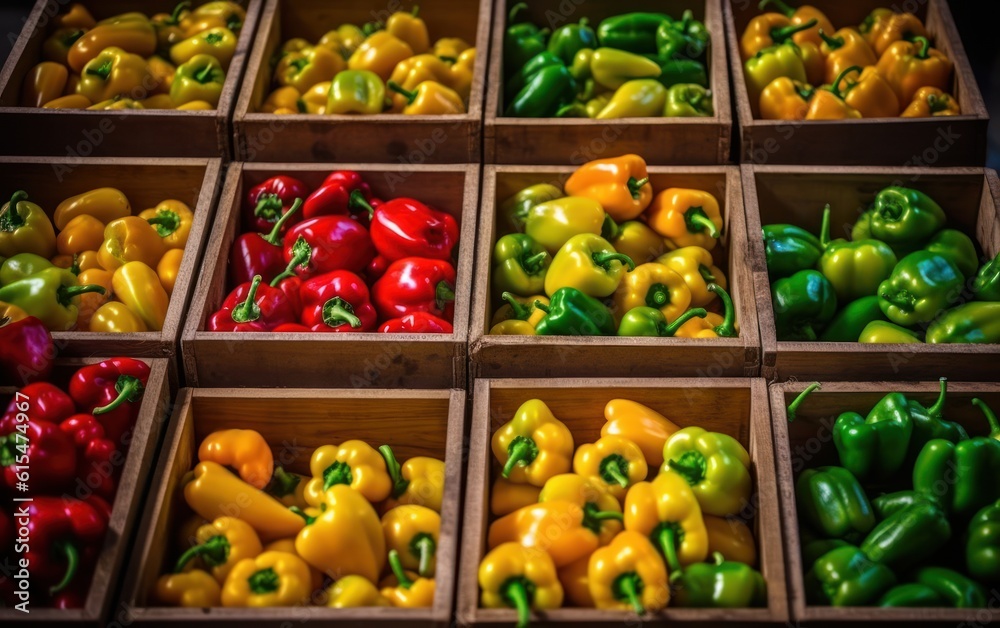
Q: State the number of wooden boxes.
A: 12